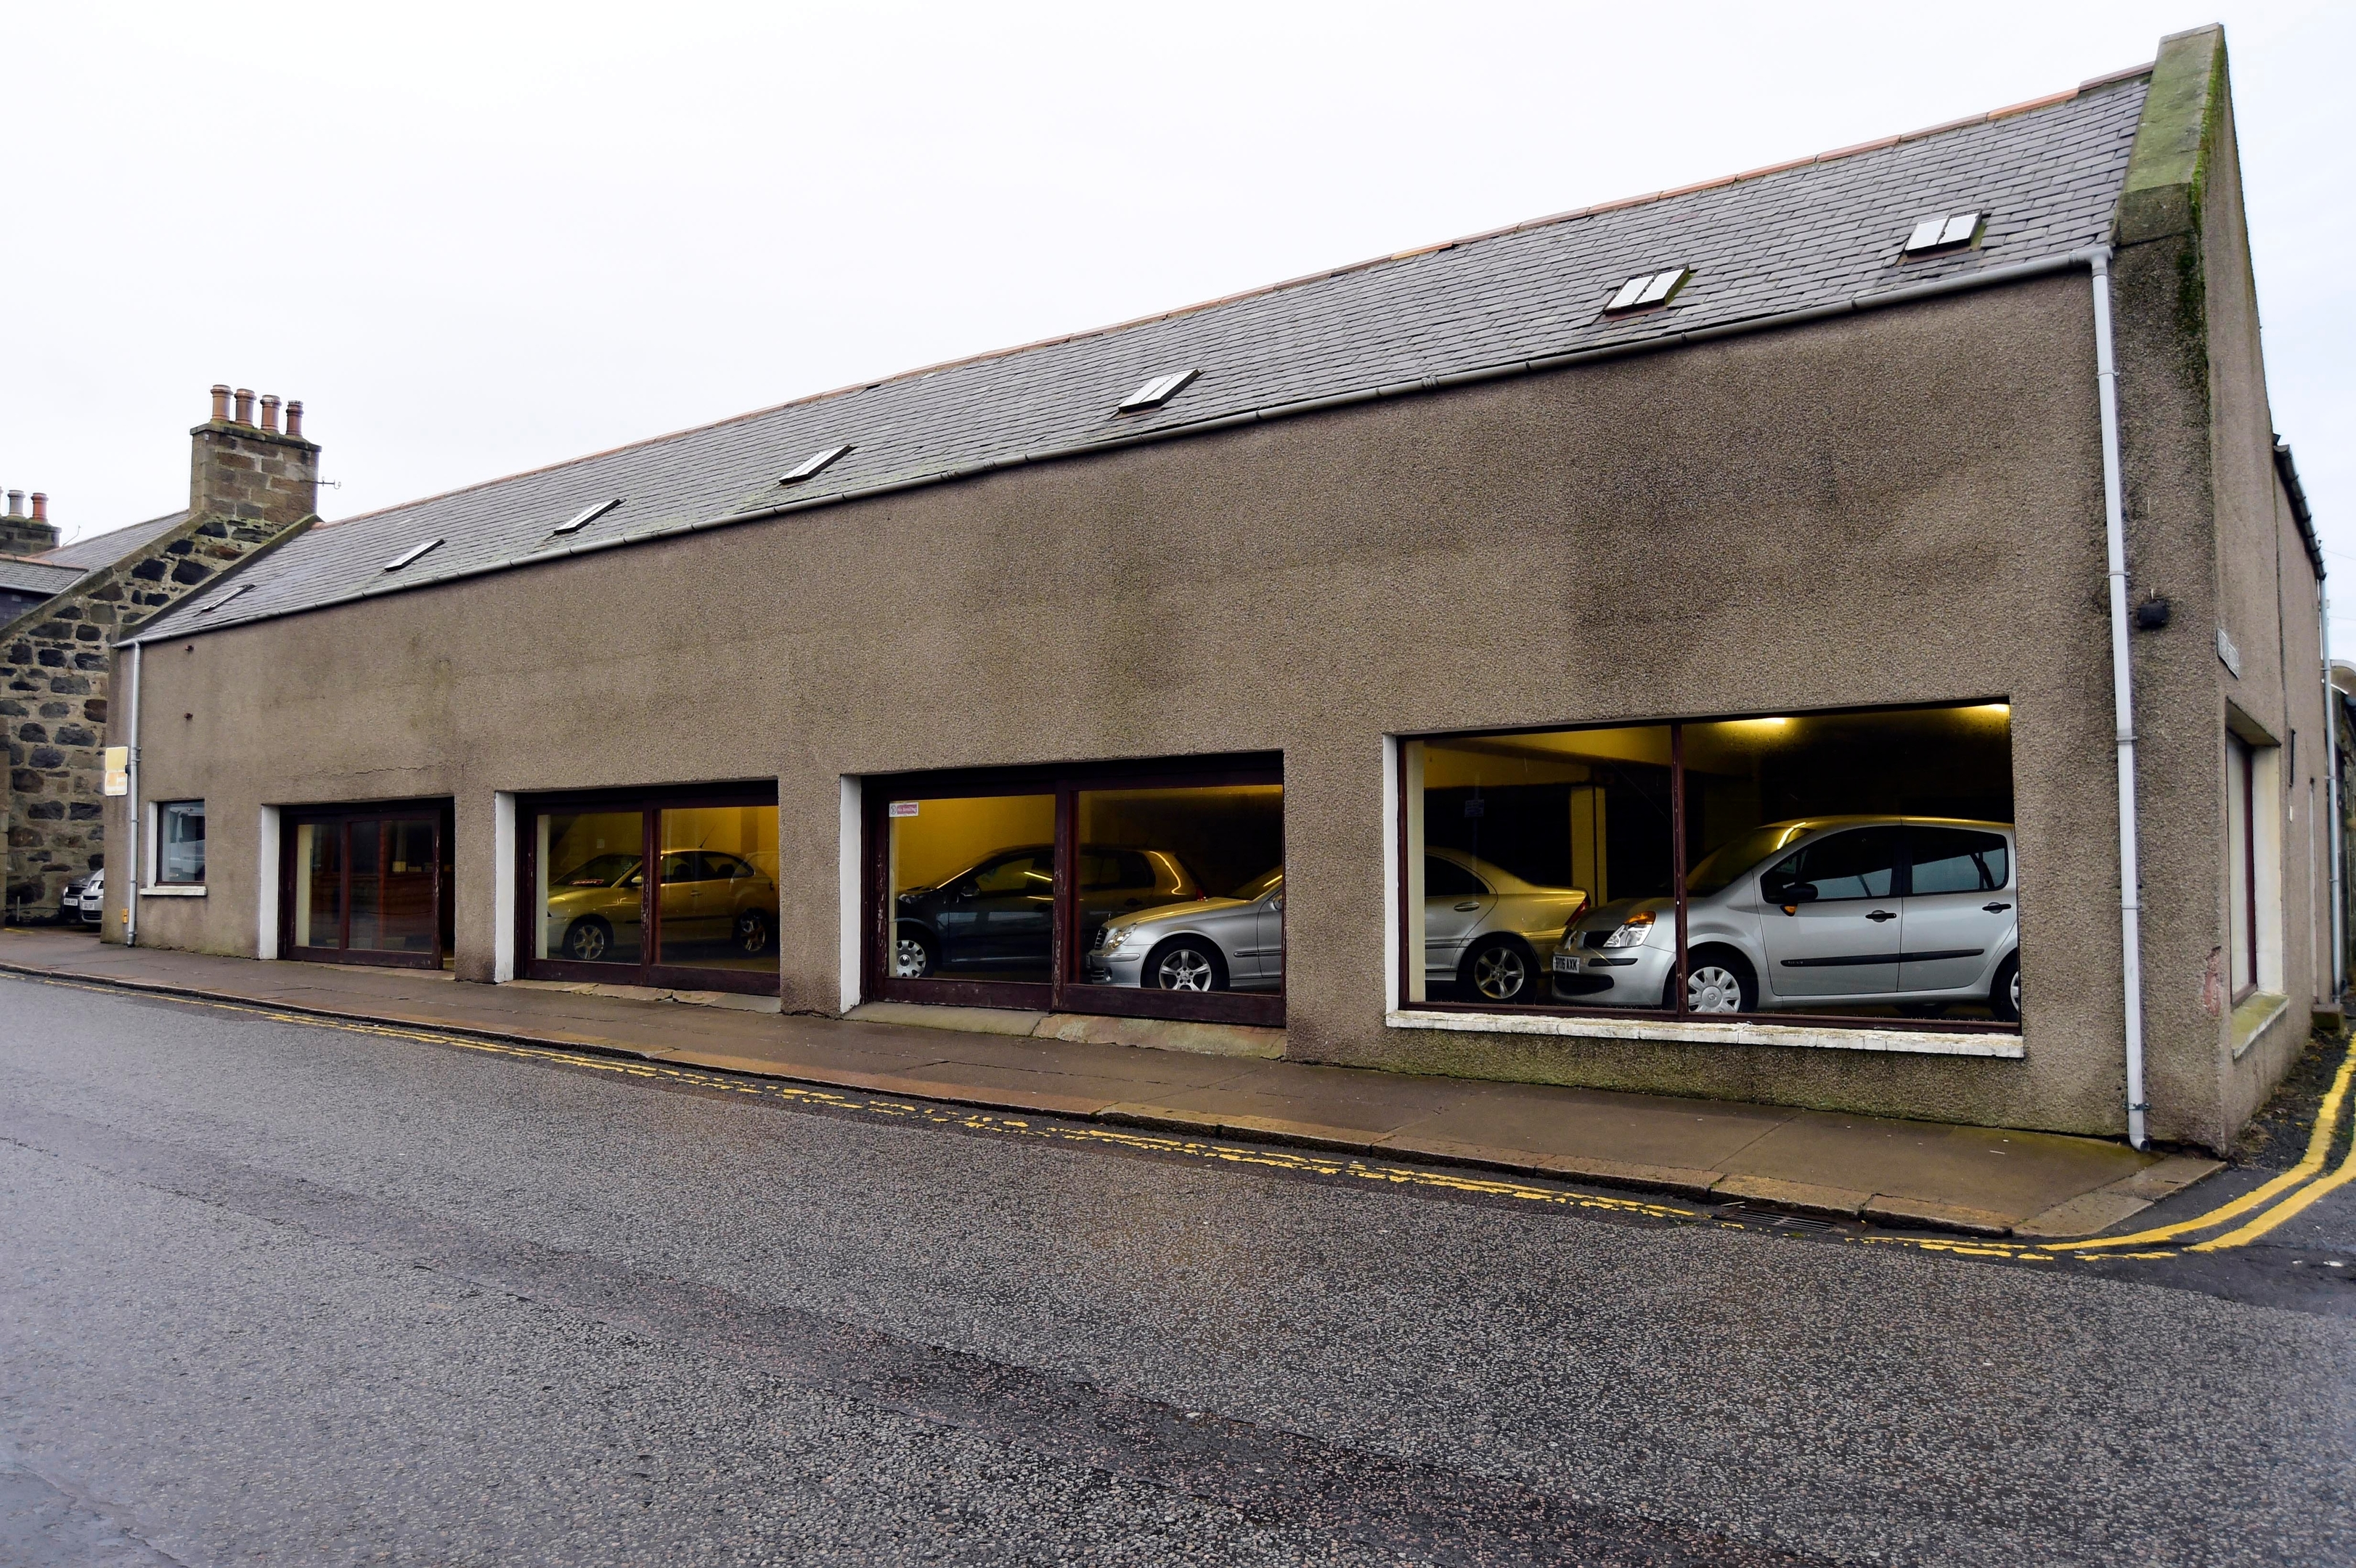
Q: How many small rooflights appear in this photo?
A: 7